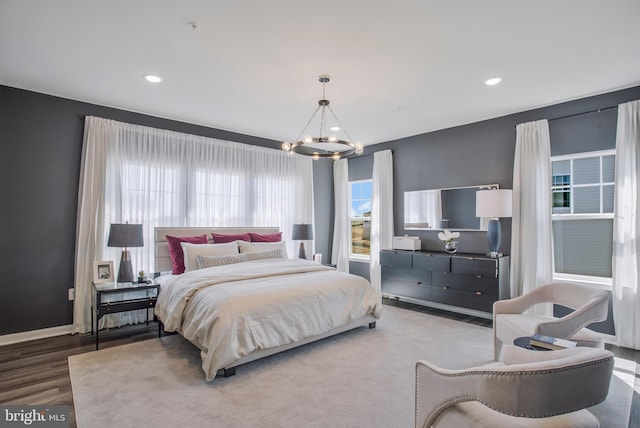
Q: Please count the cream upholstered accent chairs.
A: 2